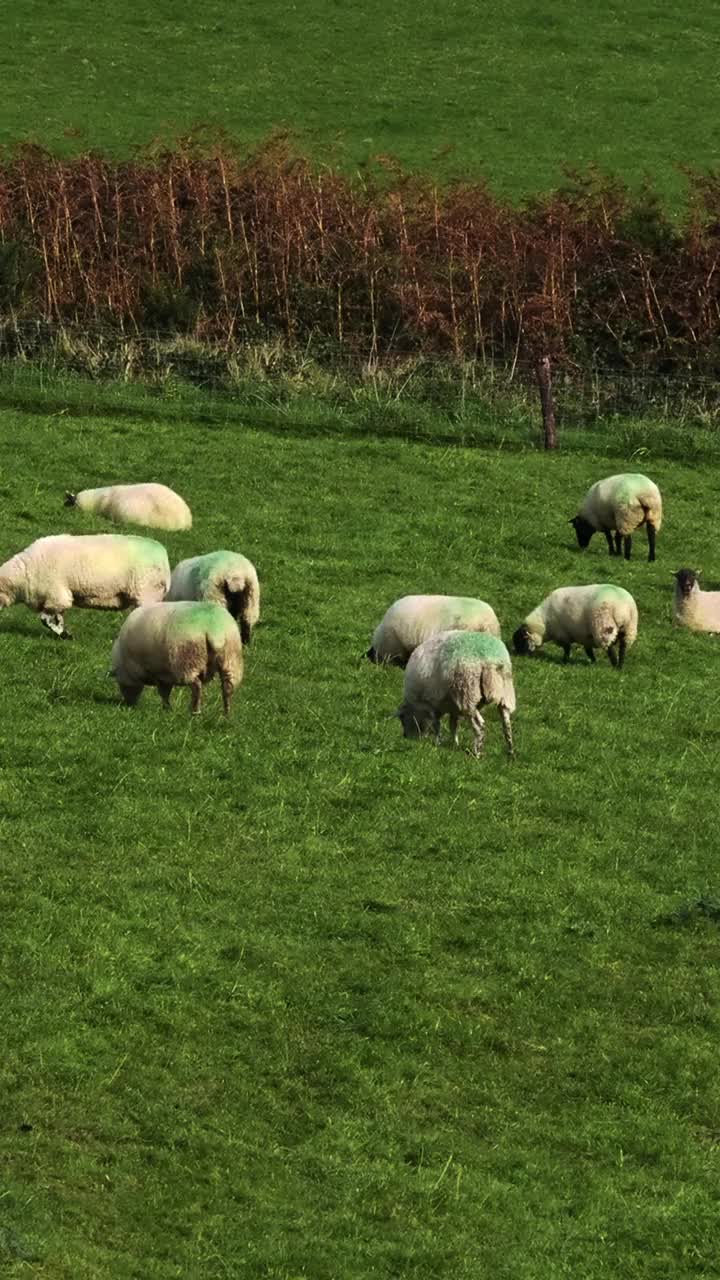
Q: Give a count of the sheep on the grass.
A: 9